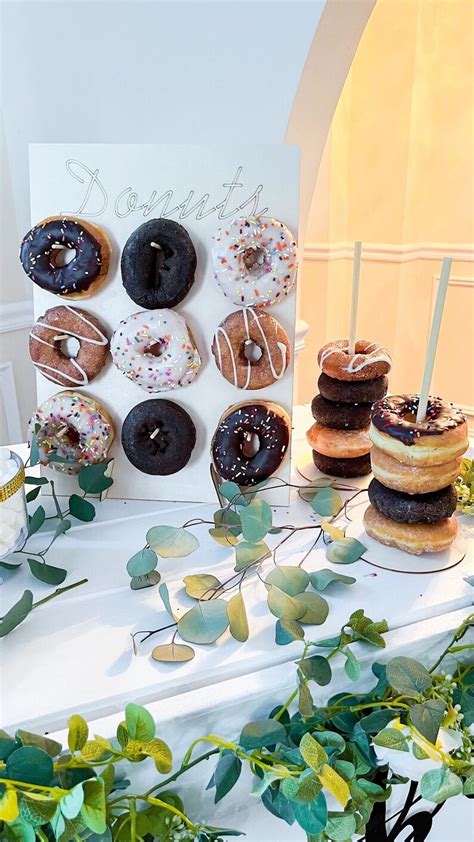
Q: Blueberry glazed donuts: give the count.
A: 0